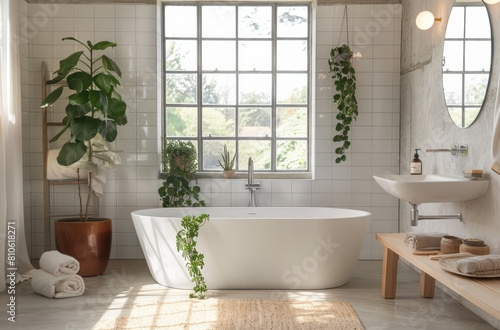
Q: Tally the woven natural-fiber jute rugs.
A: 1